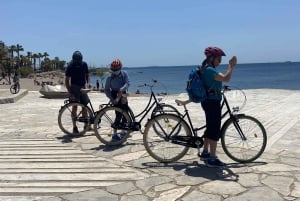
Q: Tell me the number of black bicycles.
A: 3